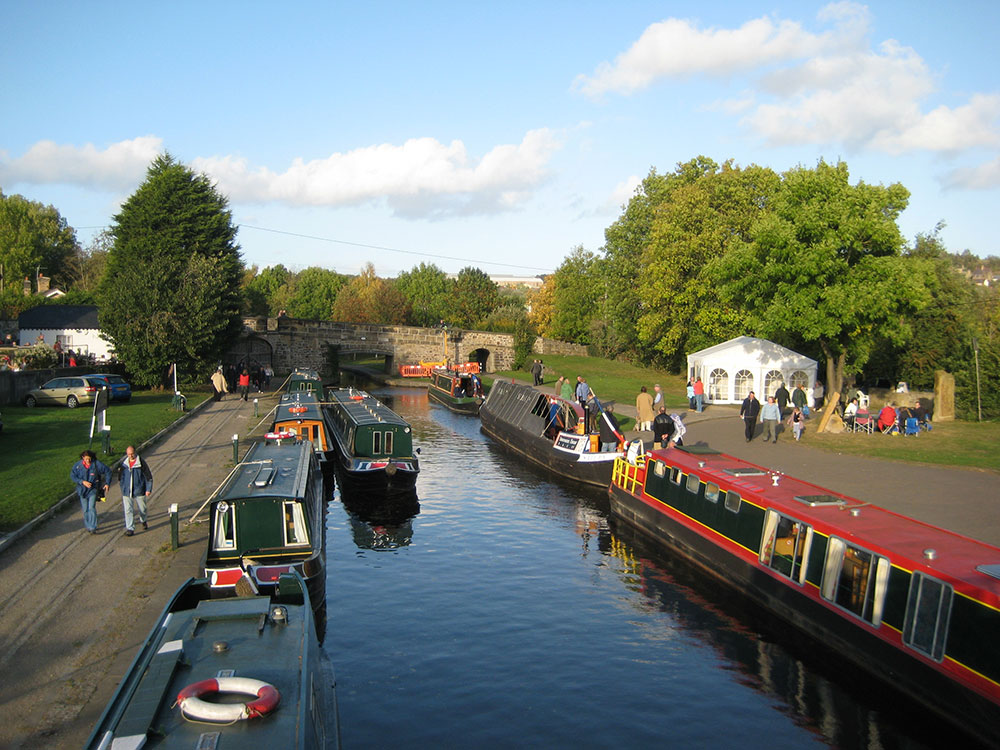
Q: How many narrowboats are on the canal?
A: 8